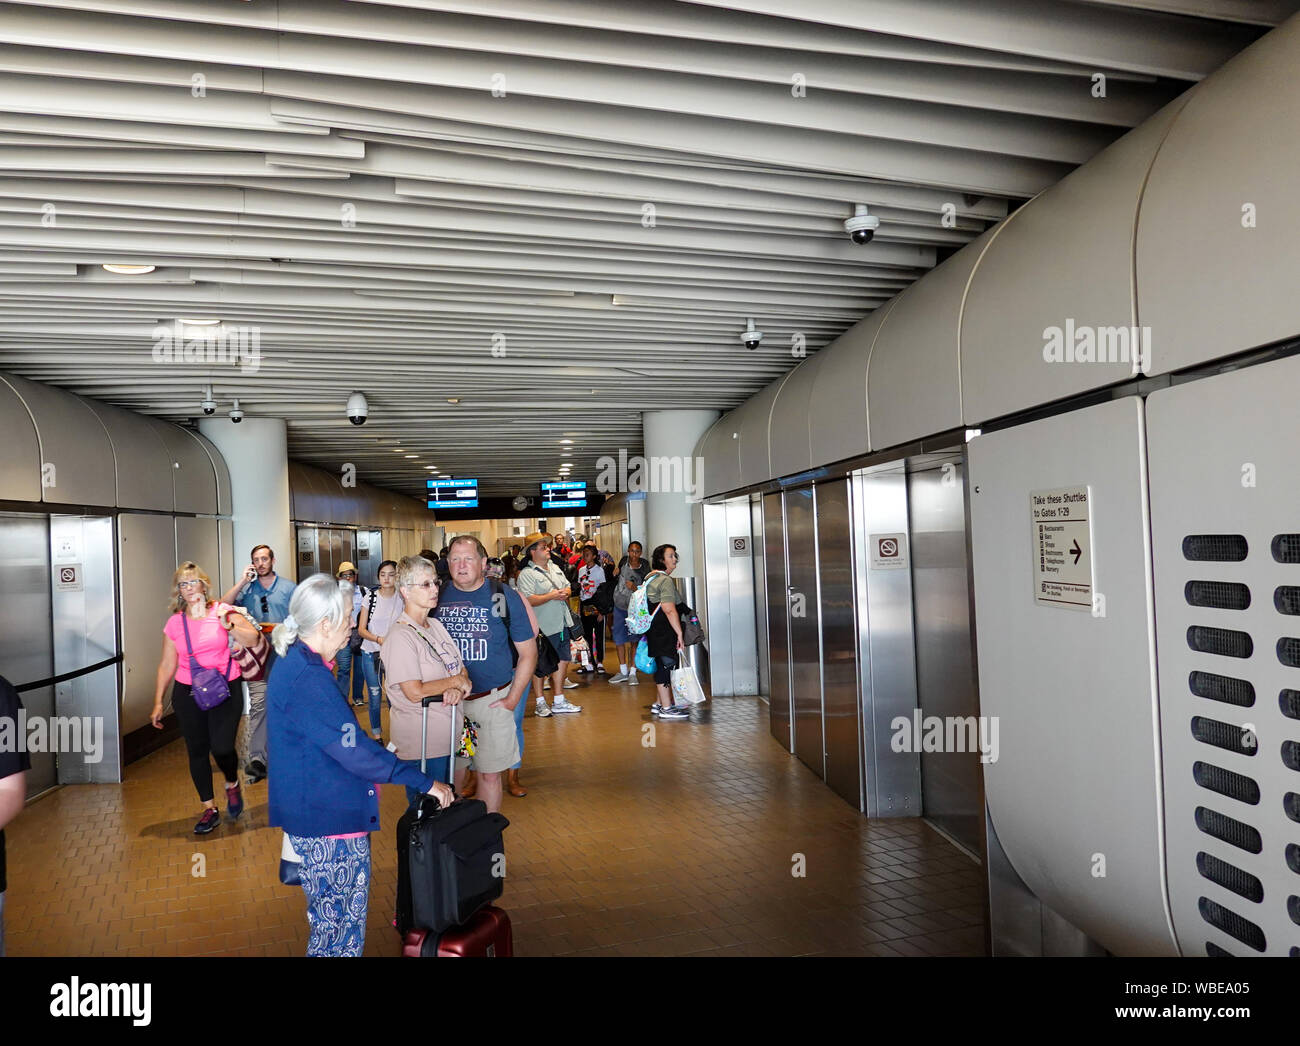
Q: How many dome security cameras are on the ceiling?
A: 5